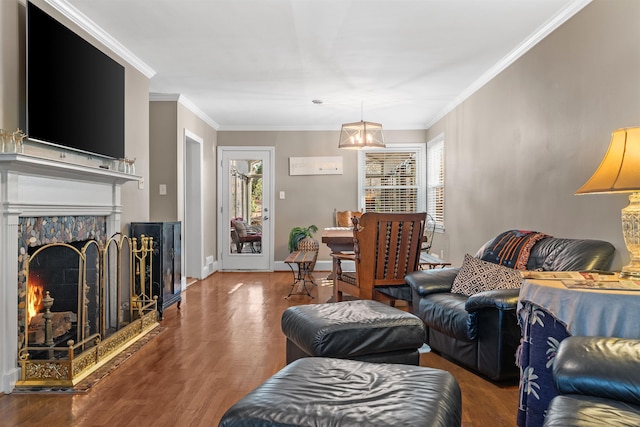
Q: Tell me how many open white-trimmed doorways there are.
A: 1